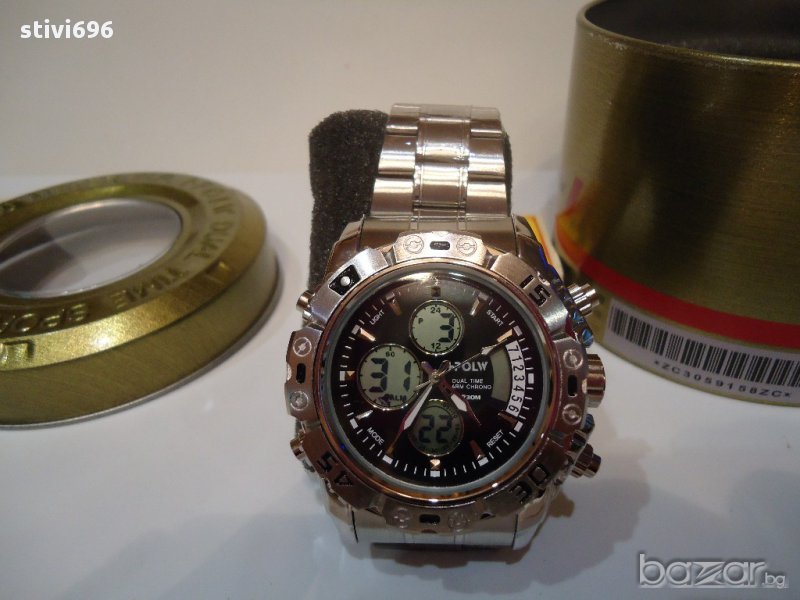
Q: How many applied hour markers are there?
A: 11